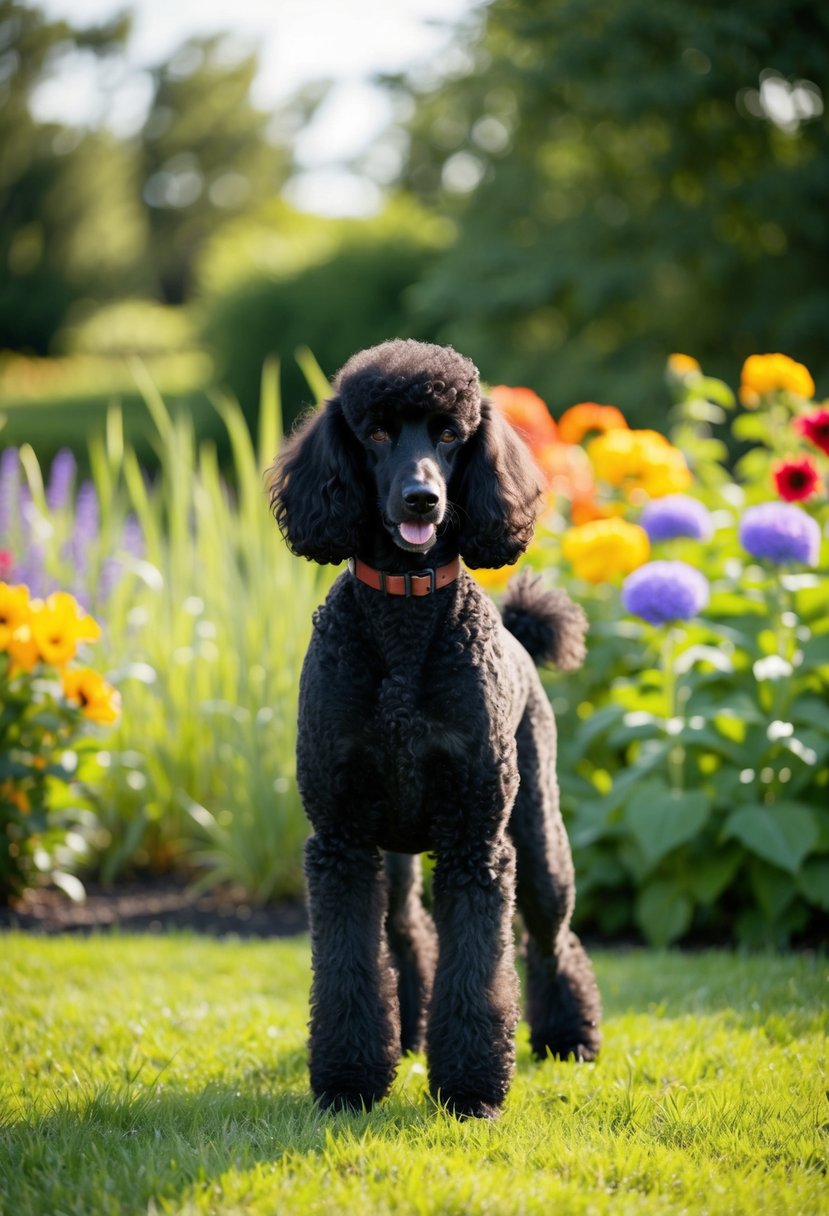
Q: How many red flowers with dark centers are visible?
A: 2